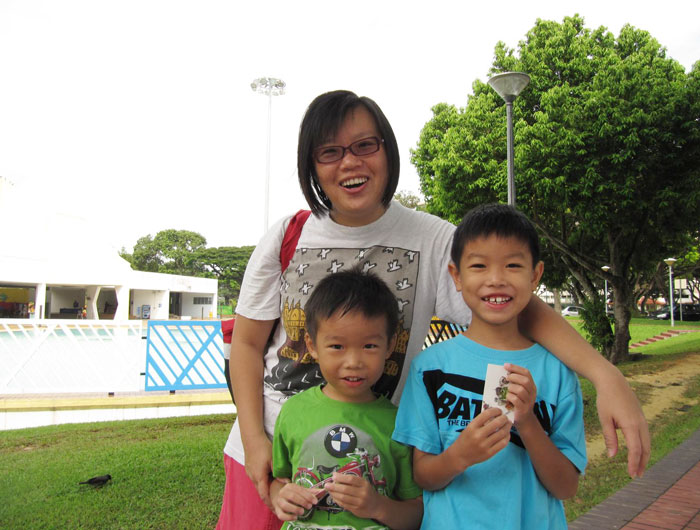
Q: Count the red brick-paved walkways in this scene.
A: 1